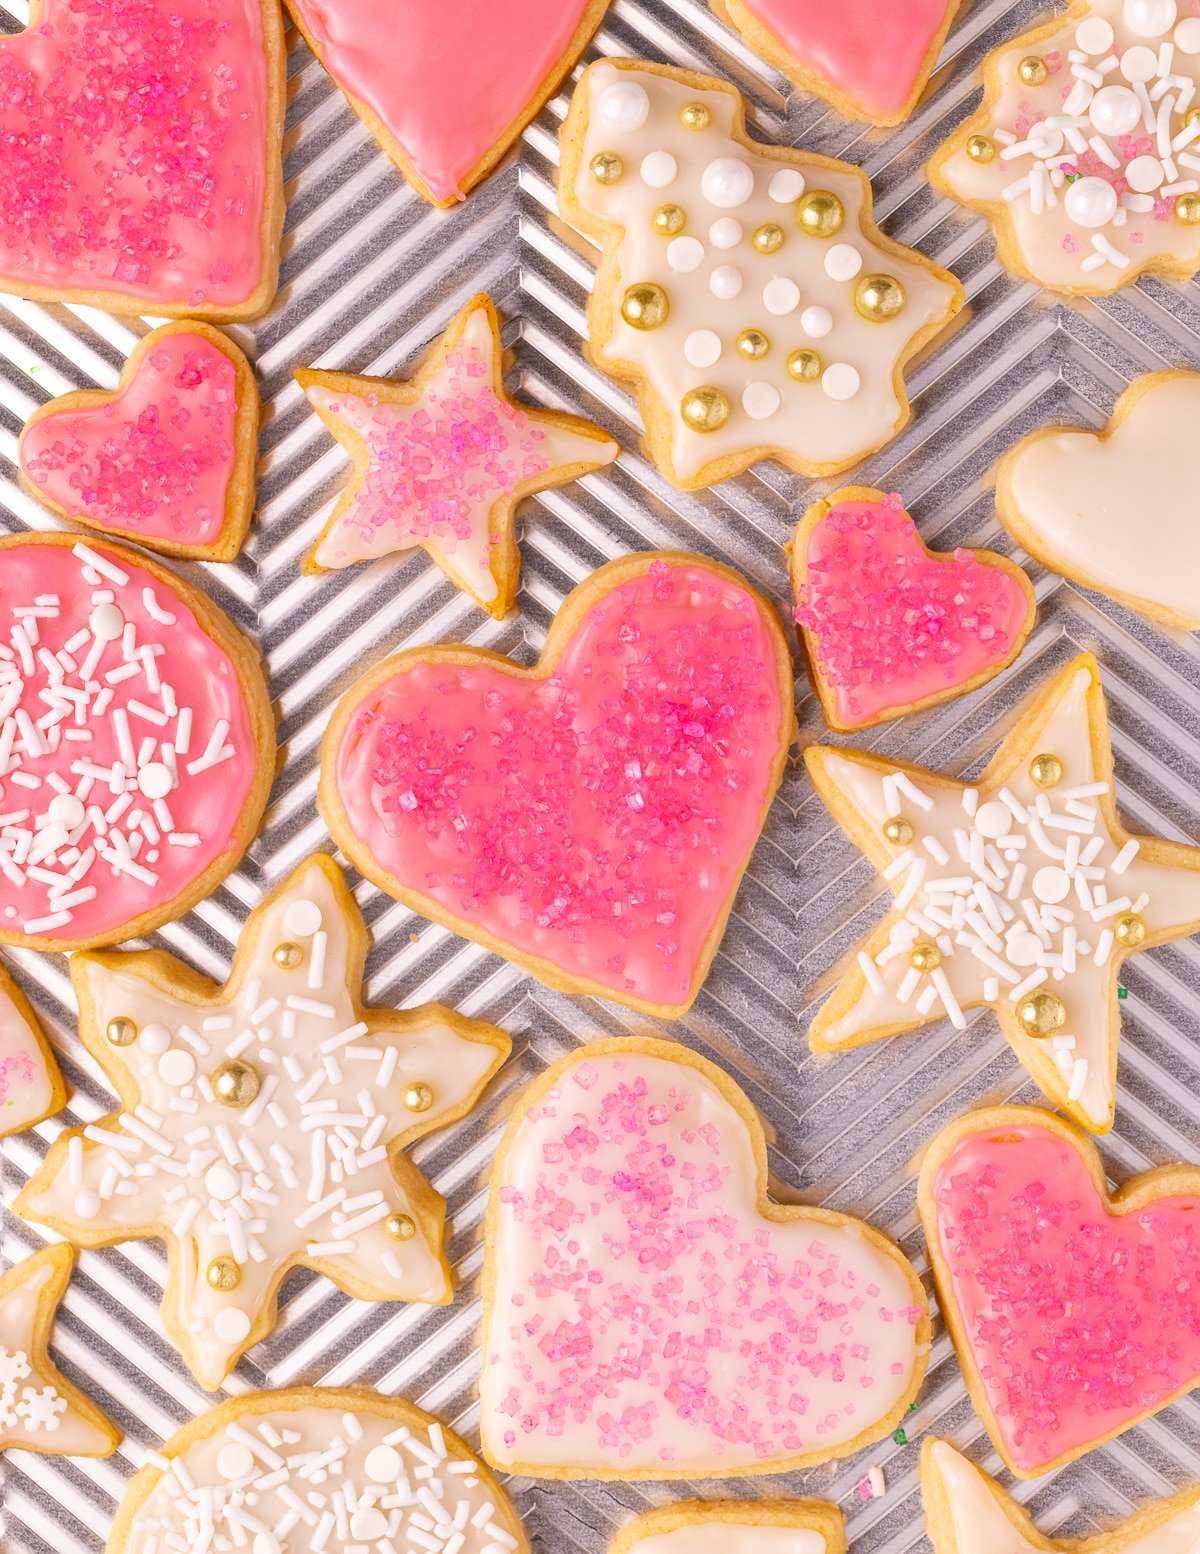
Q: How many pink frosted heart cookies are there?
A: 7